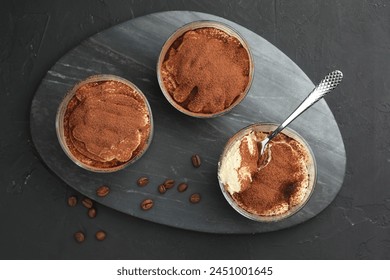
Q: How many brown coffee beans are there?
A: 13